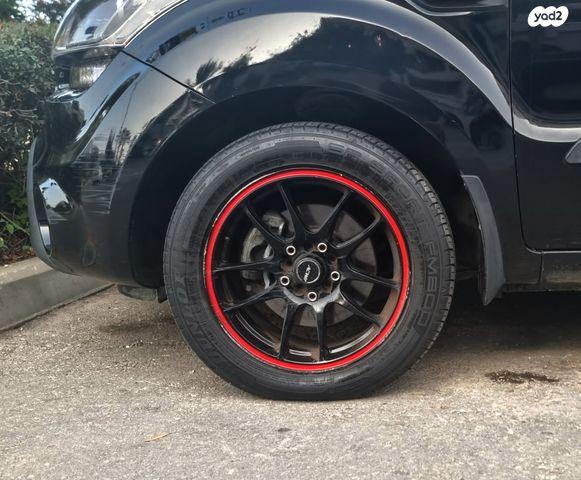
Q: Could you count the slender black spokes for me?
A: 10